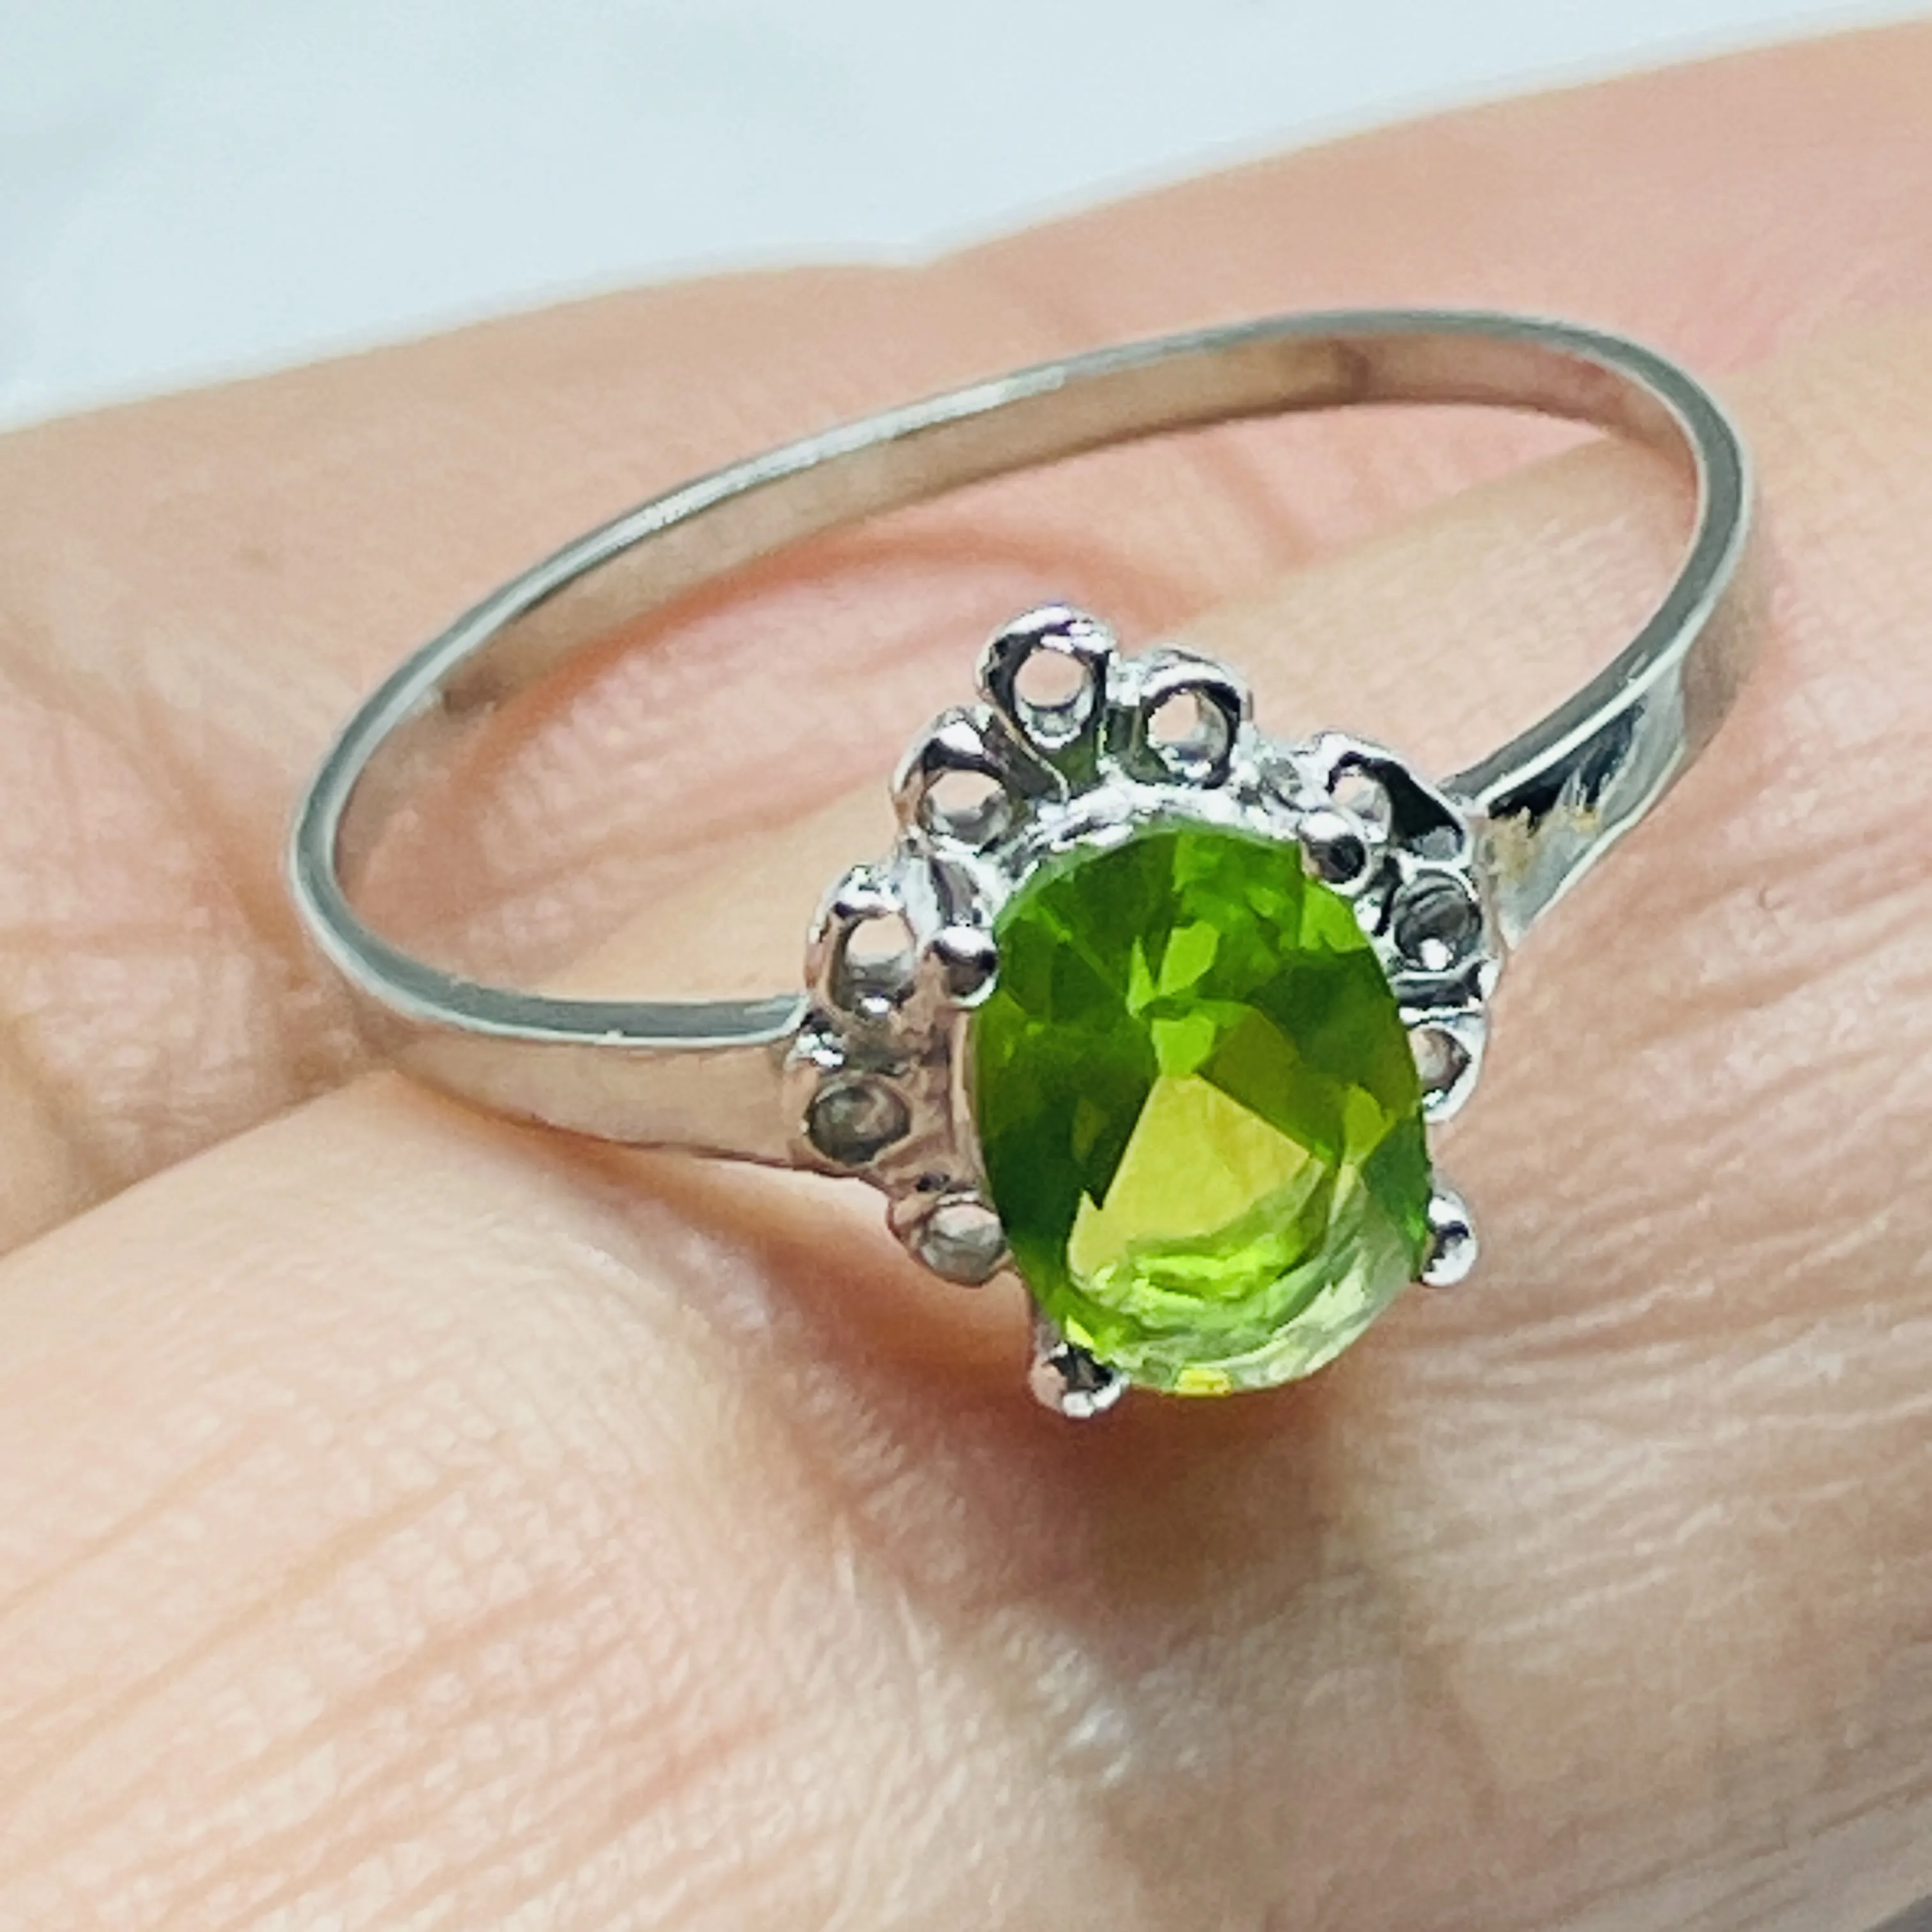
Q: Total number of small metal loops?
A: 9